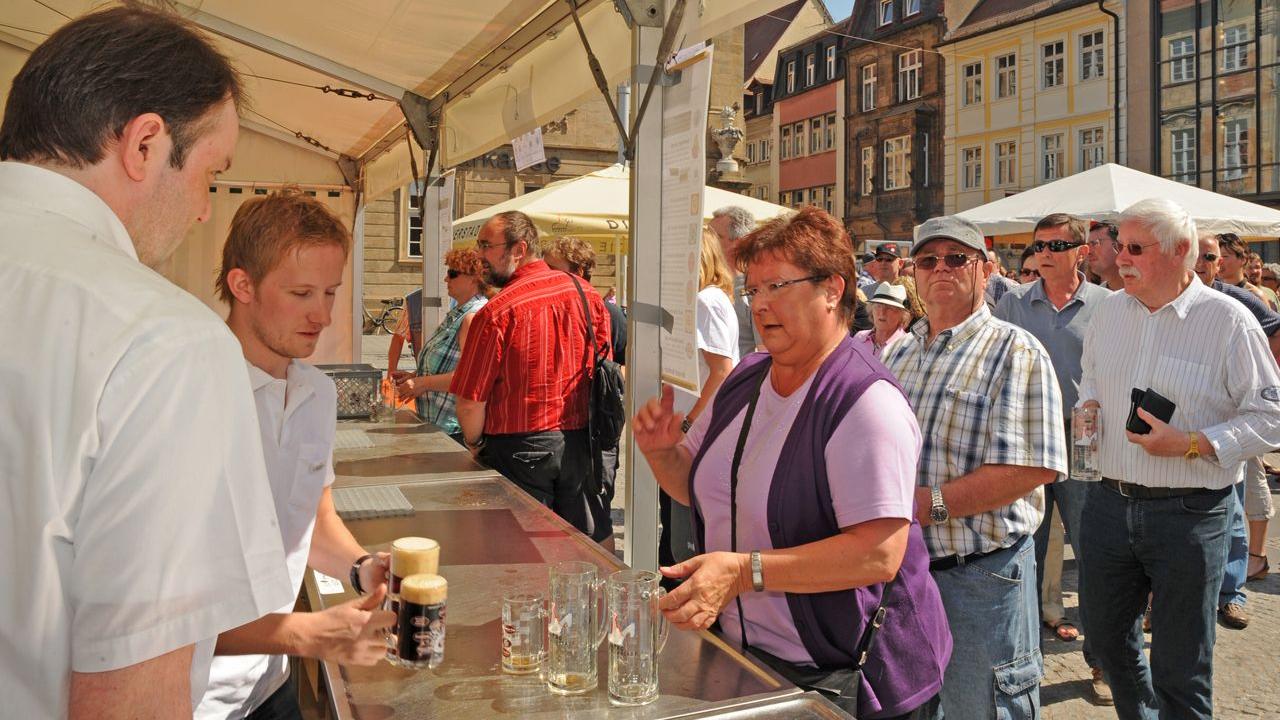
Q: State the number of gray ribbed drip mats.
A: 2